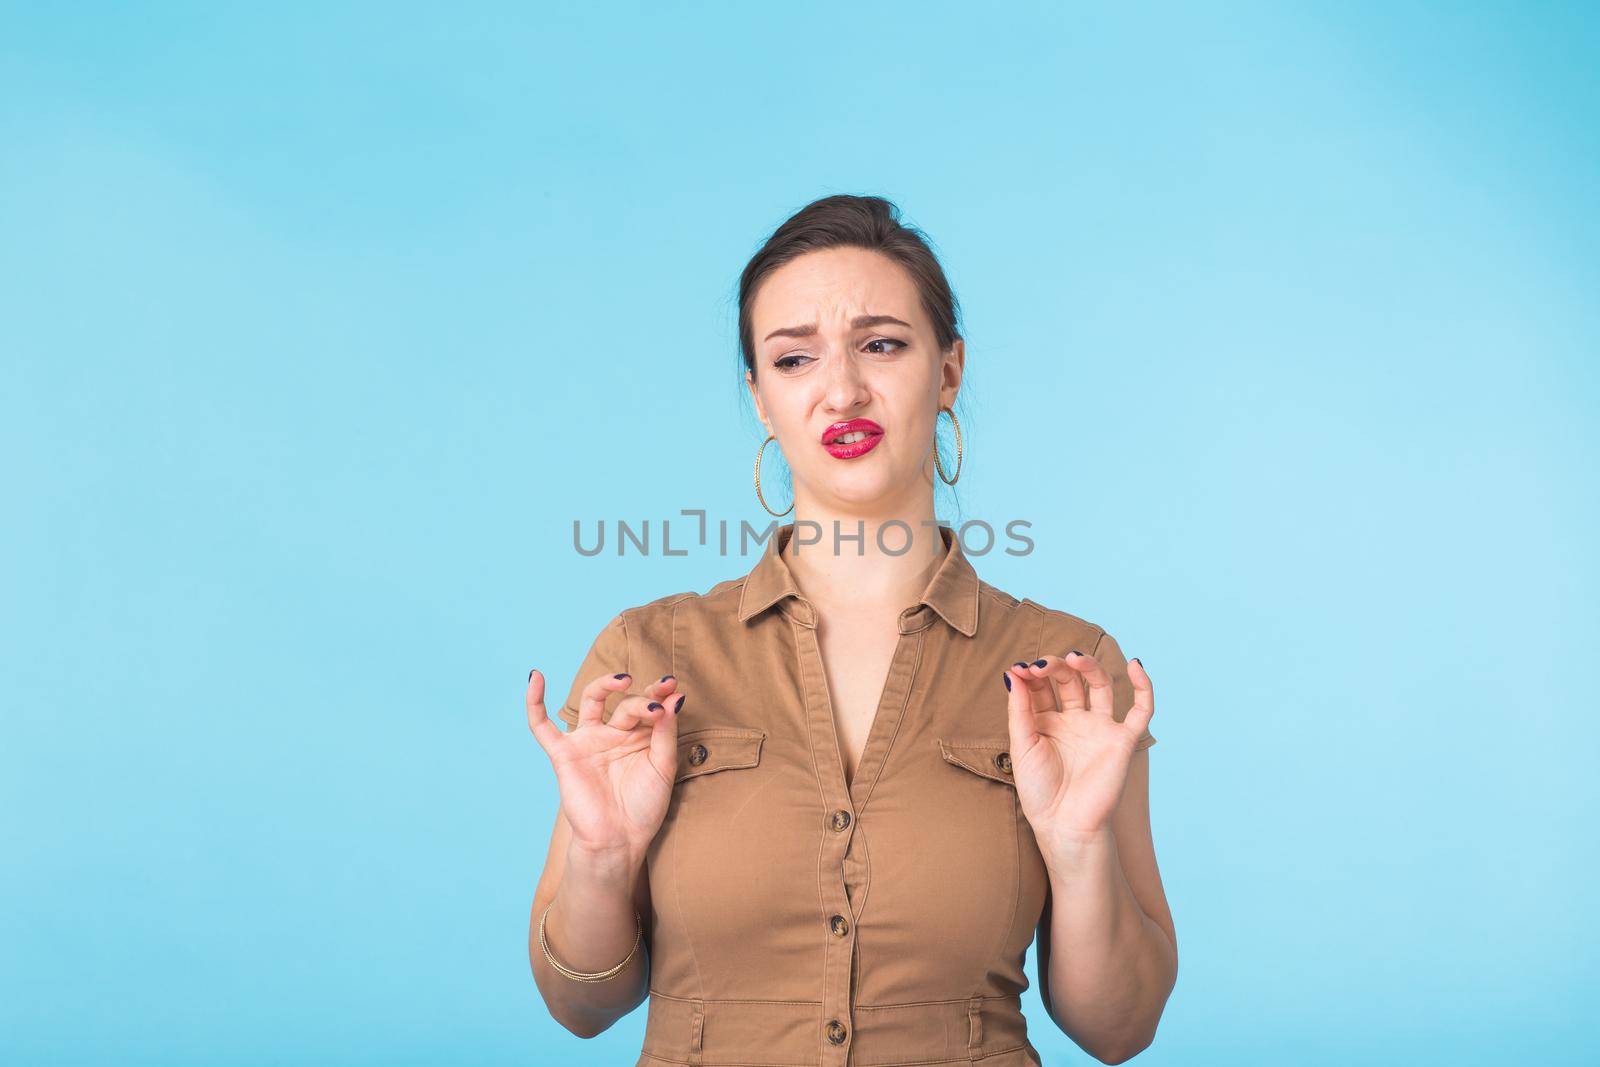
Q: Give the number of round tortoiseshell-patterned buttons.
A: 5